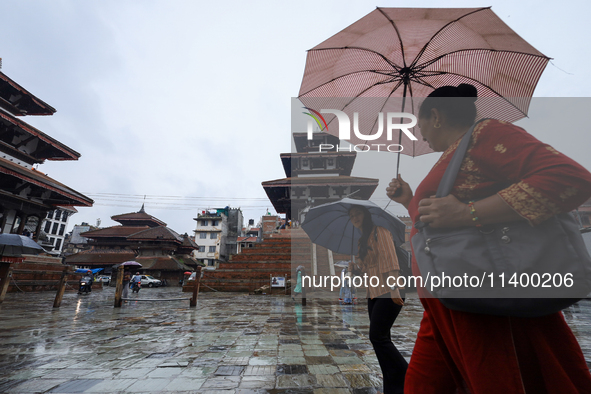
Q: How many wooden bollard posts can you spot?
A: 5